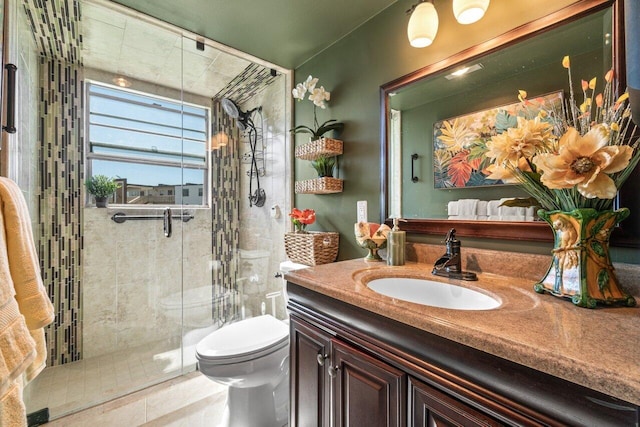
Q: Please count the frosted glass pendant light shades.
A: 2